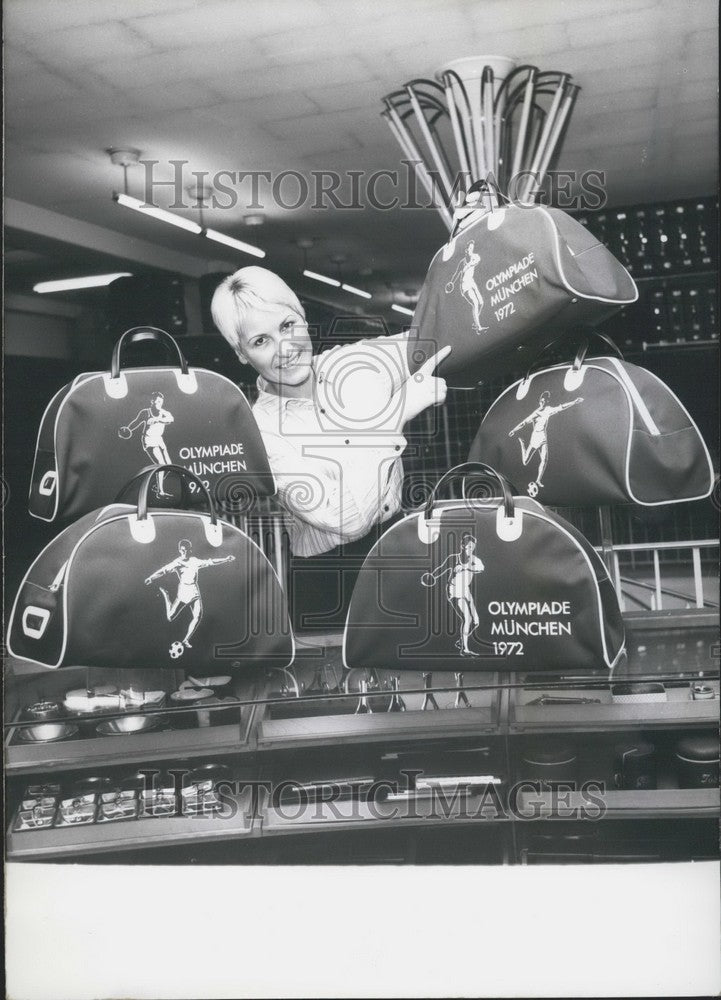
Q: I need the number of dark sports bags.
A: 5